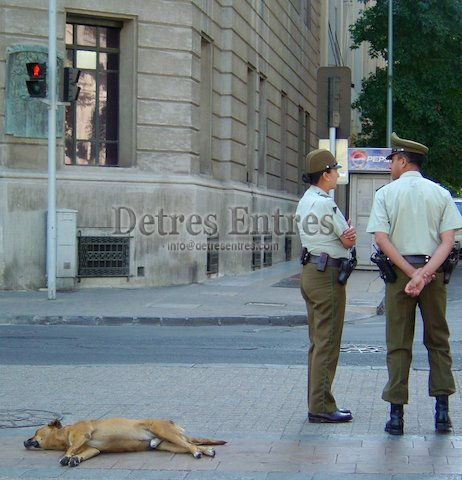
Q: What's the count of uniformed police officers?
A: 2